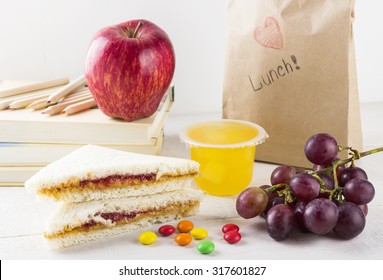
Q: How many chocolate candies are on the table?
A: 8